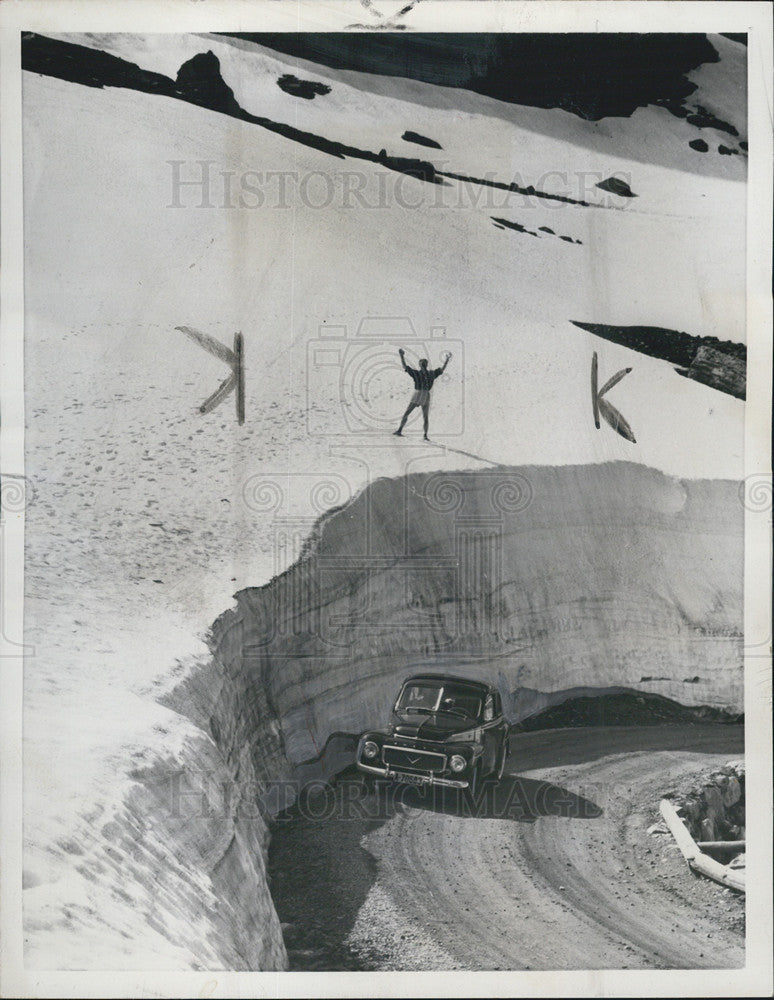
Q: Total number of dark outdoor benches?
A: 0